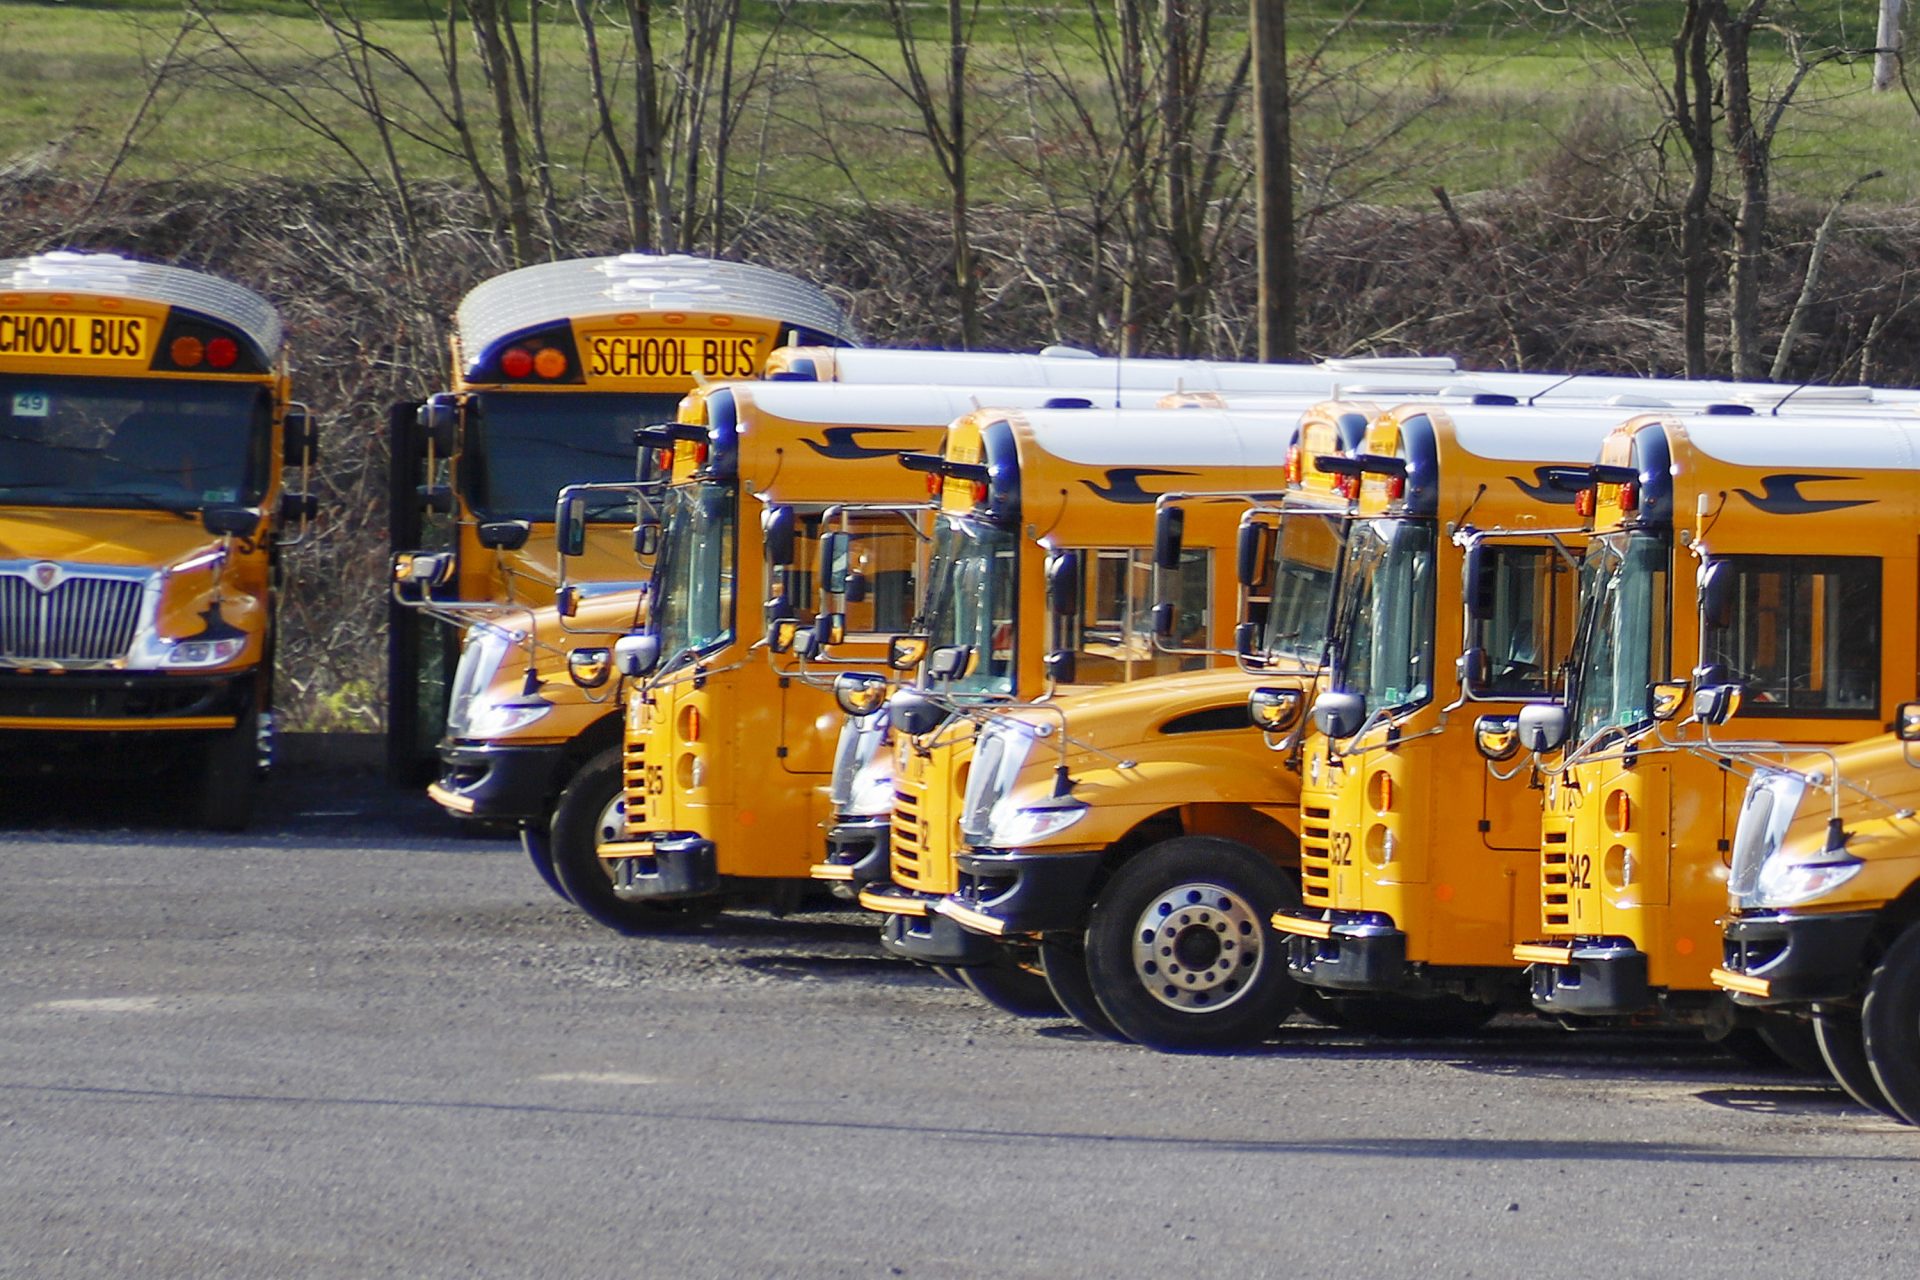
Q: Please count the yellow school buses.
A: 10